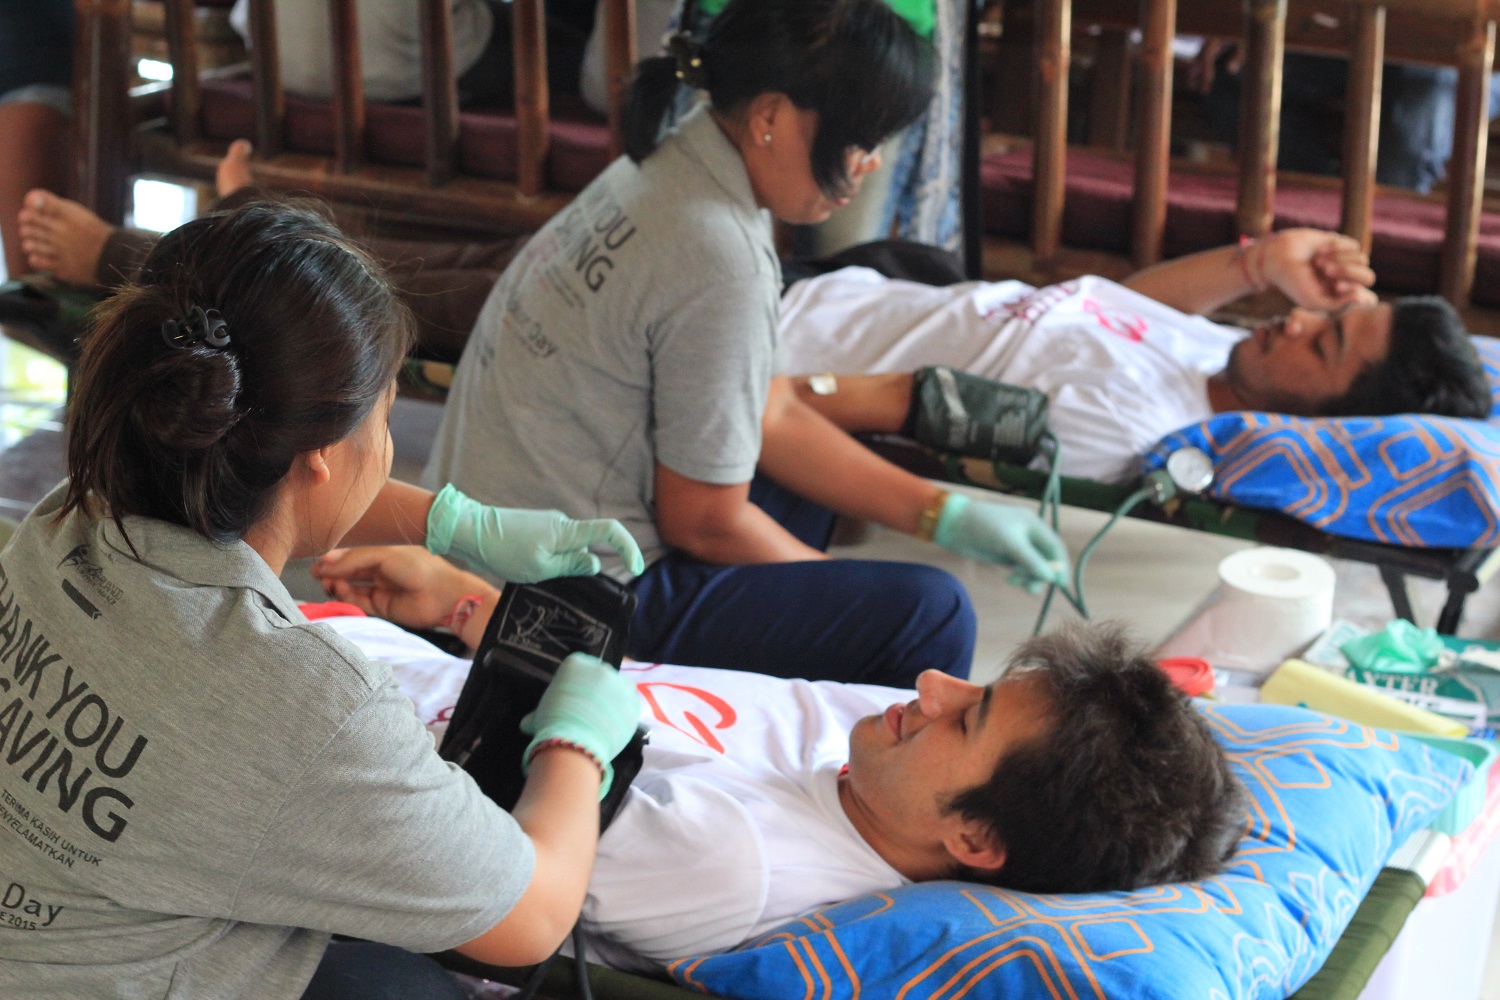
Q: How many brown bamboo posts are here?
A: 12